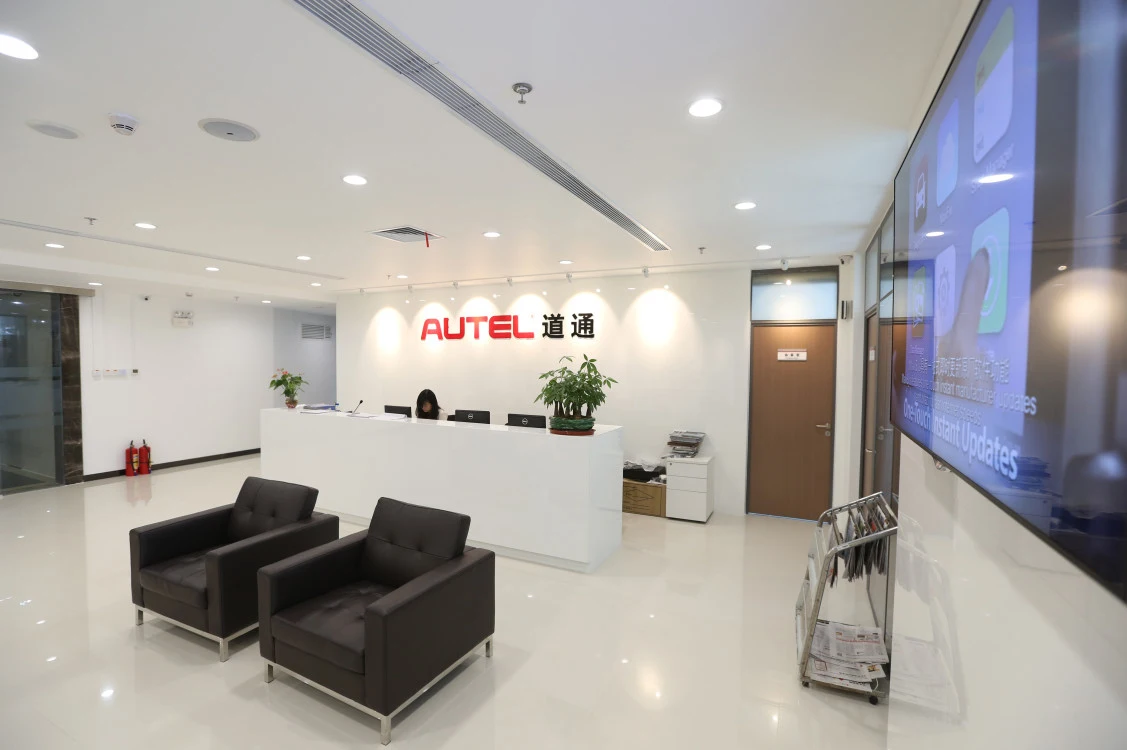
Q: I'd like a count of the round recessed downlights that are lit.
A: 15